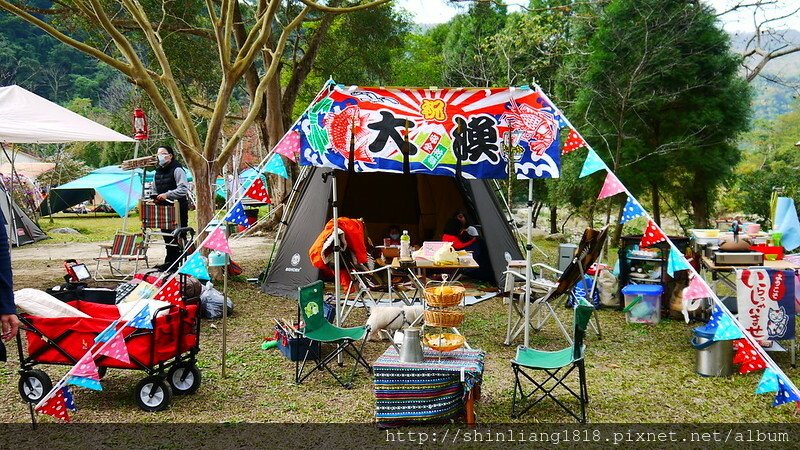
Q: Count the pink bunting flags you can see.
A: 6